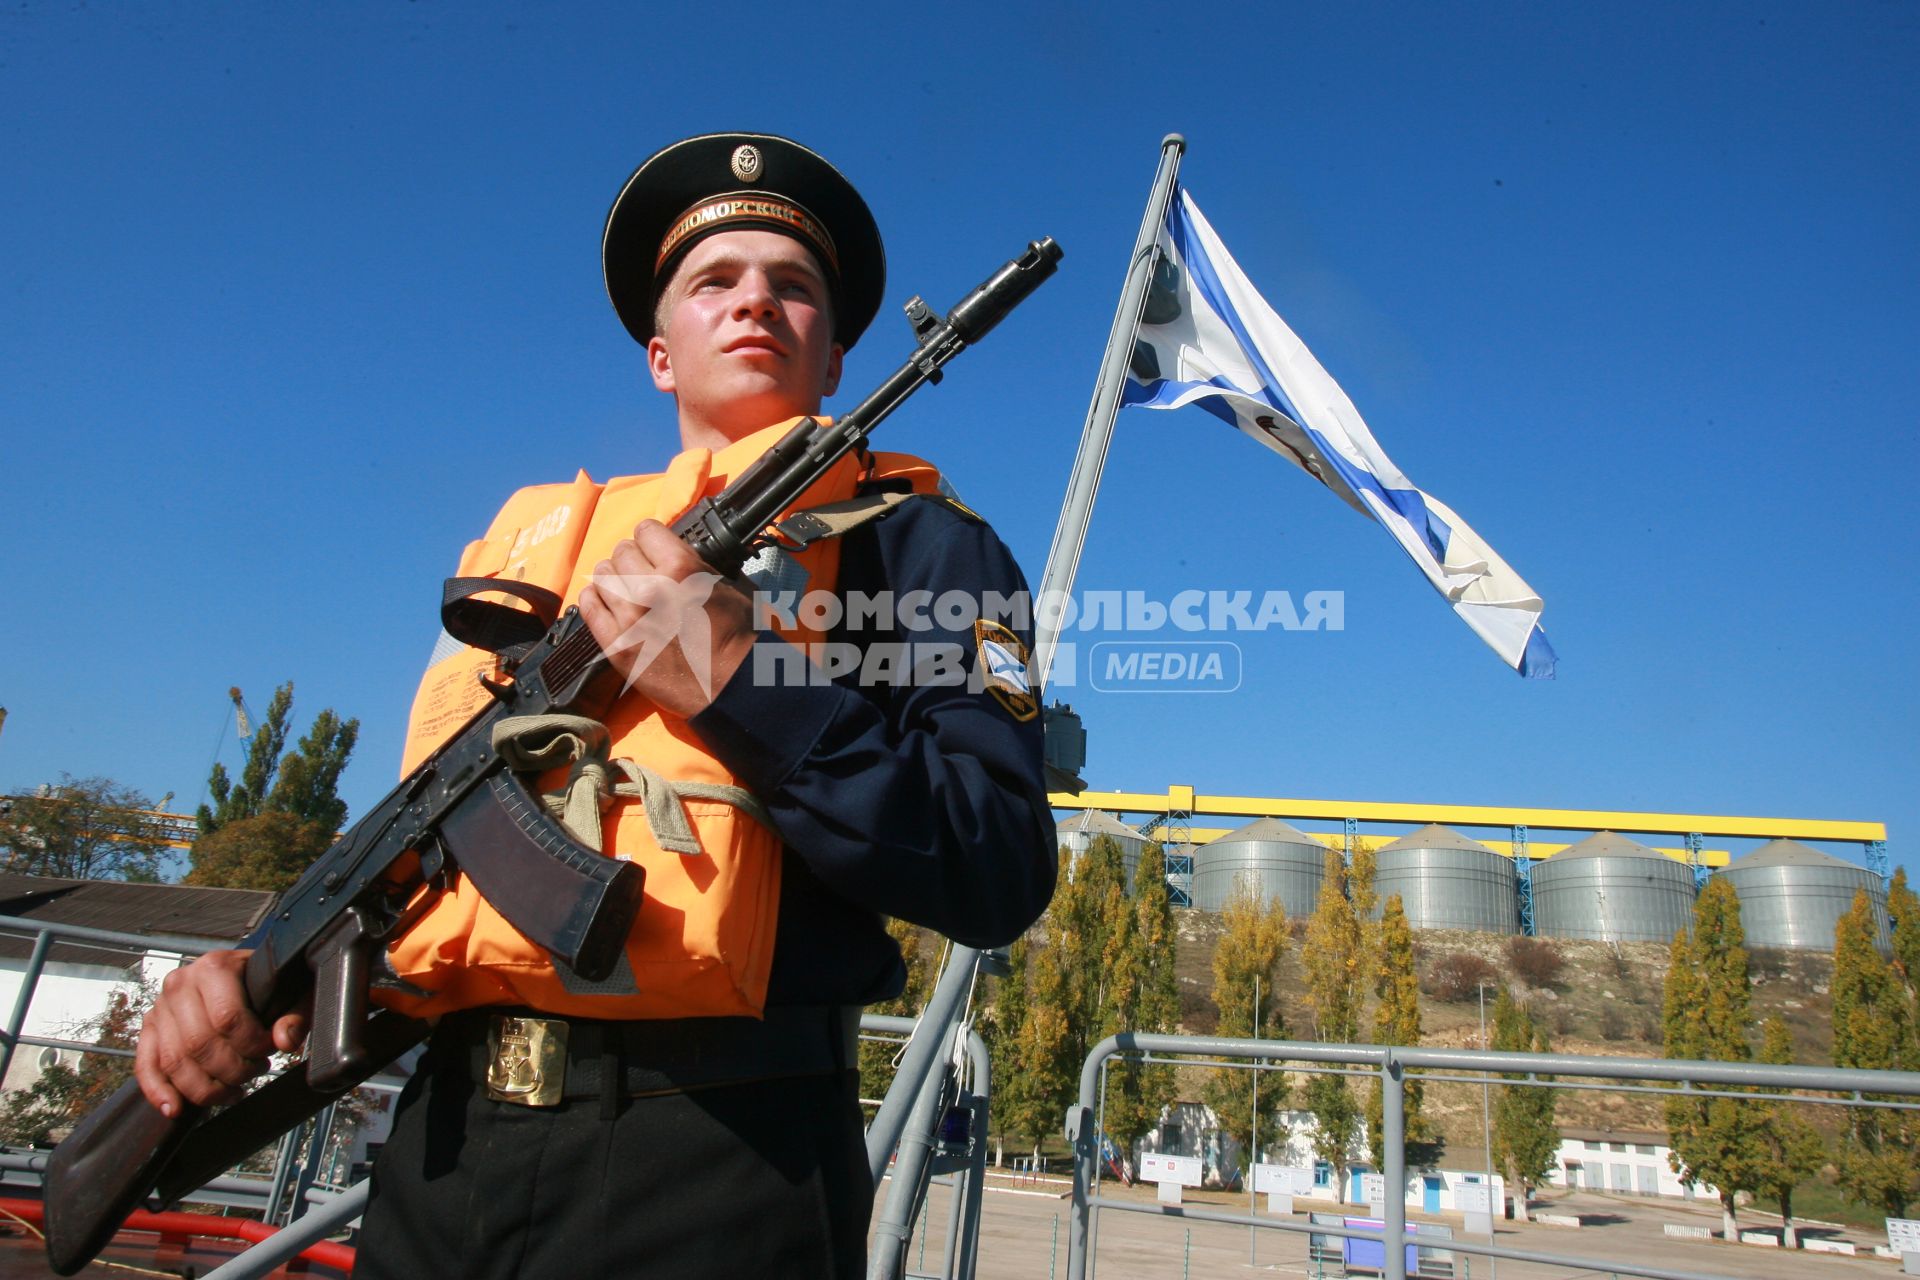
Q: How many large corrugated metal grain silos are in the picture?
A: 5